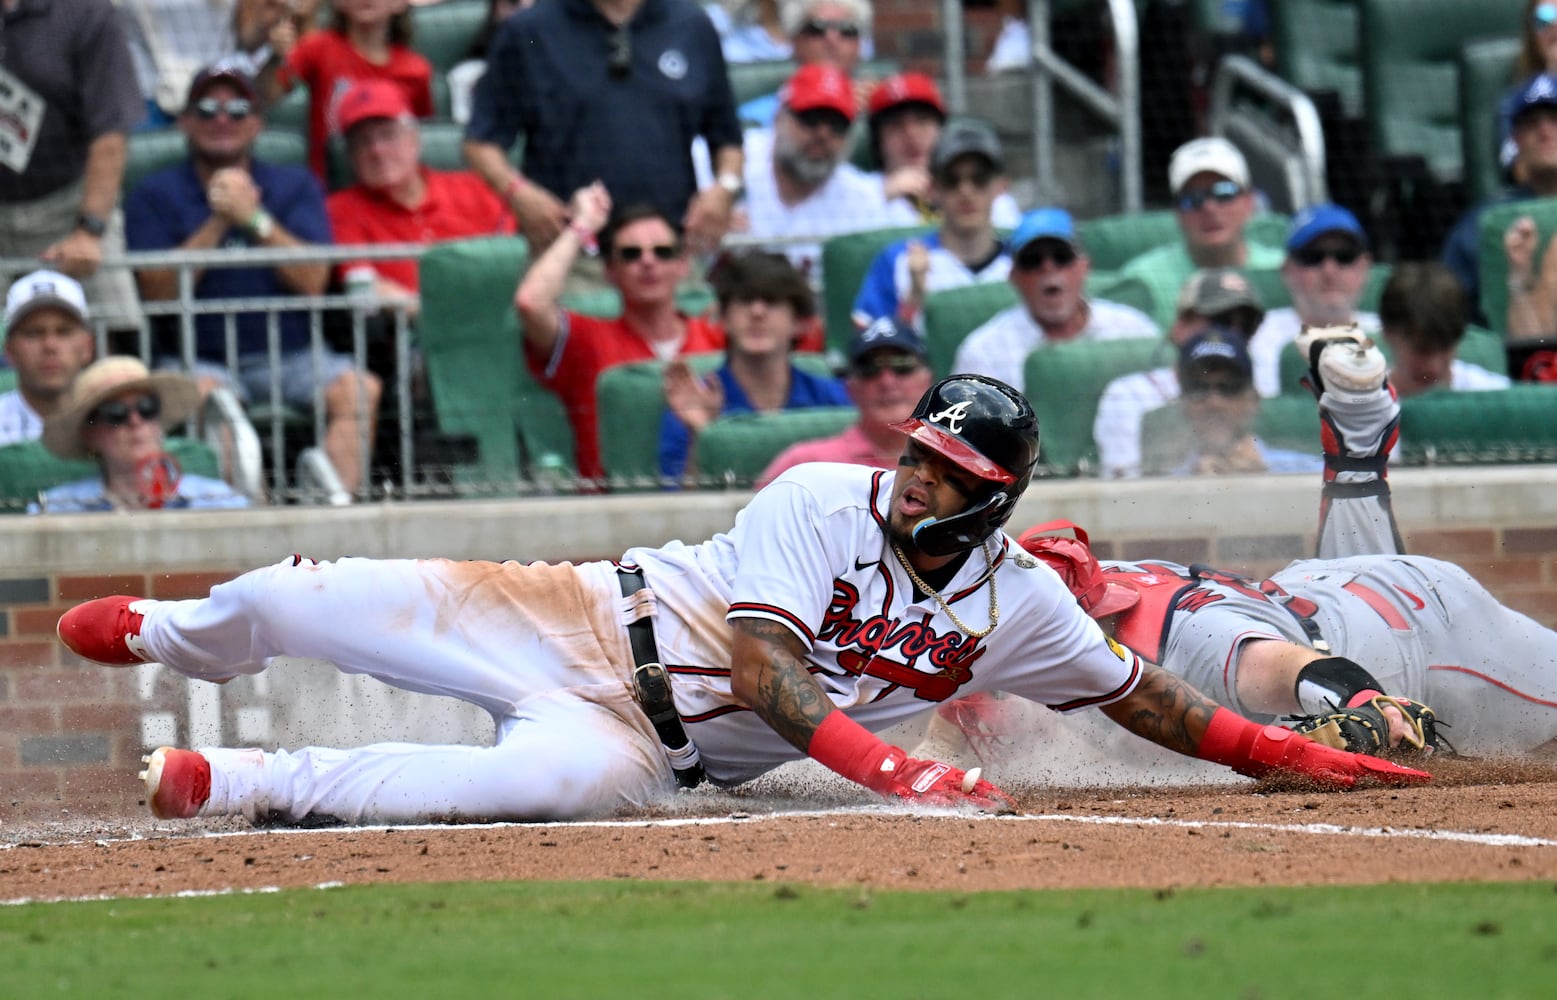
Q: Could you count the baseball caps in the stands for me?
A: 13